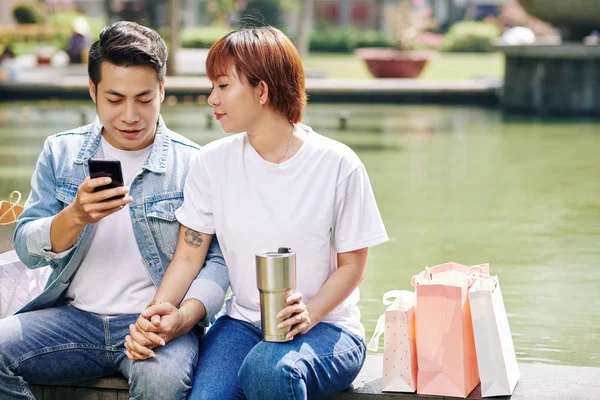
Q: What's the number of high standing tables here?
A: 0